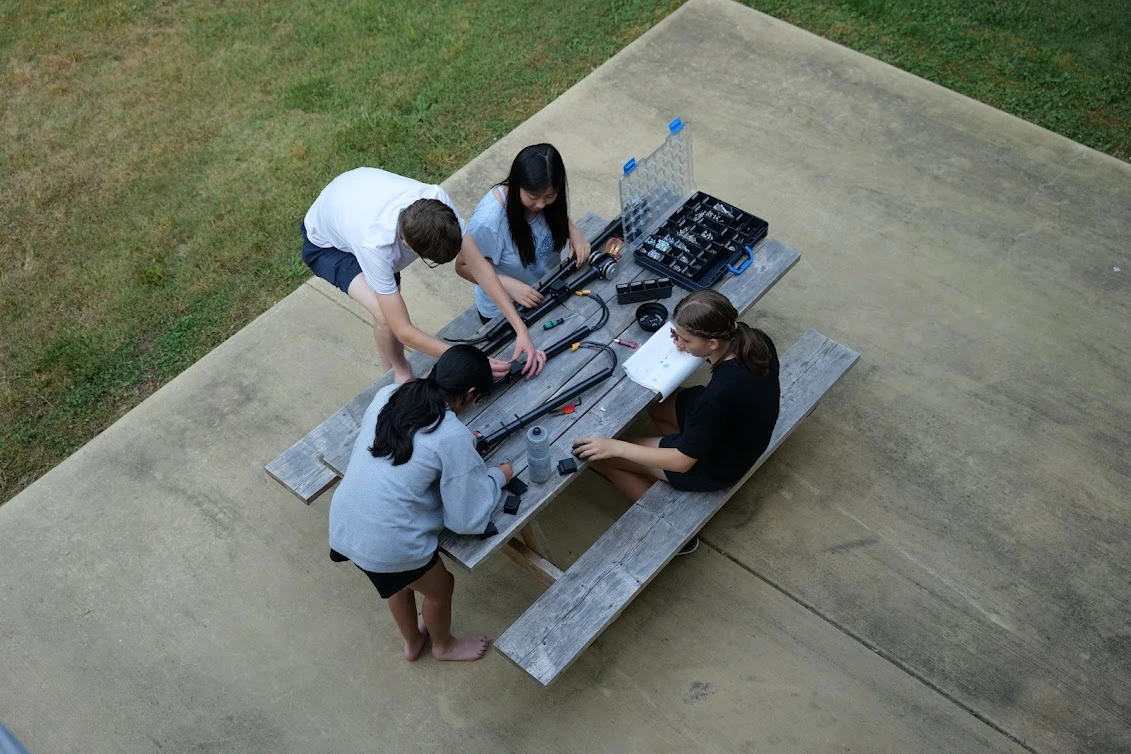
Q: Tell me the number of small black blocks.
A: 5